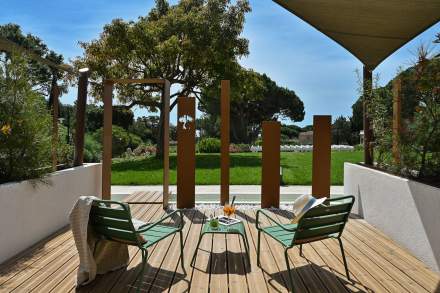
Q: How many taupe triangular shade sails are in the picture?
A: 1